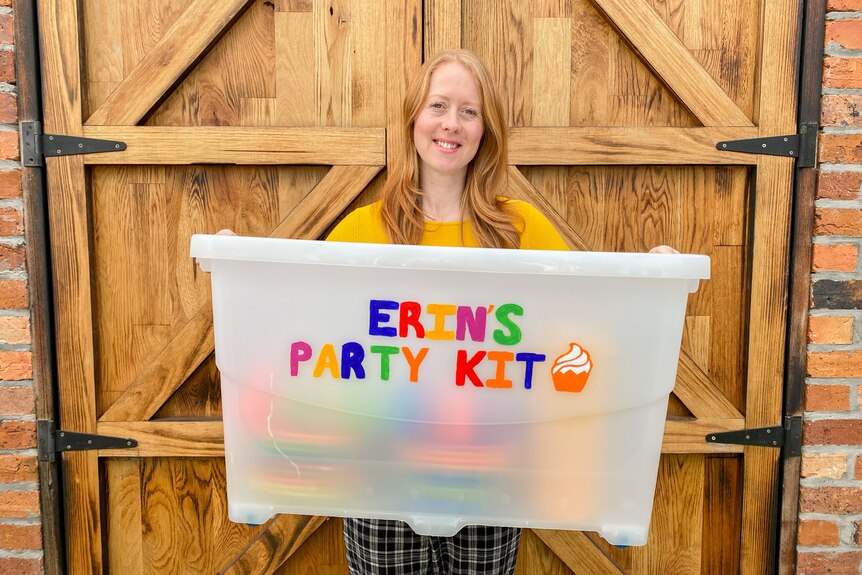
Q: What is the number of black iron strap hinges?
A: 4